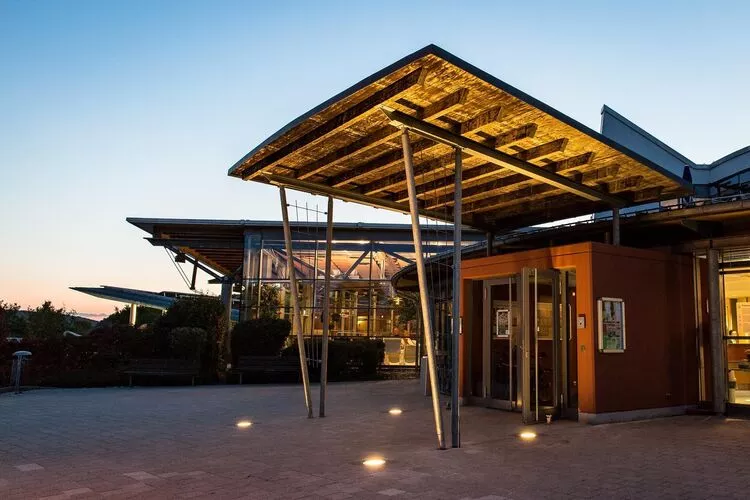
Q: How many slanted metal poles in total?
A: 2